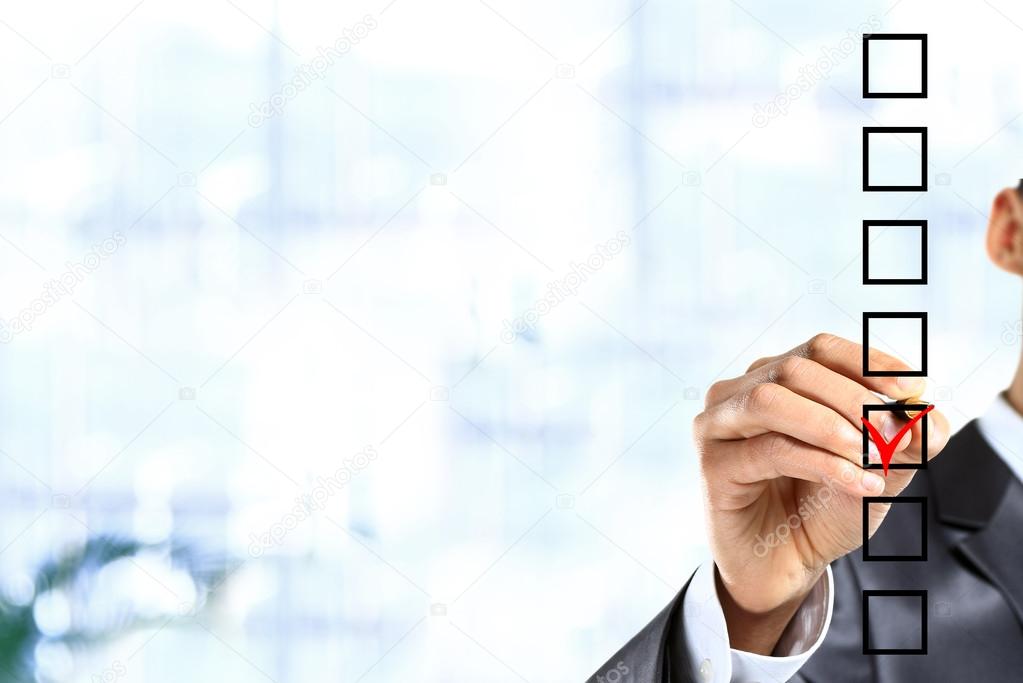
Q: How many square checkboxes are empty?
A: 6